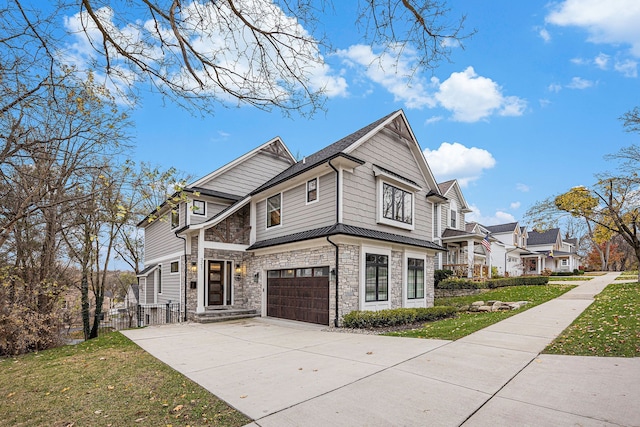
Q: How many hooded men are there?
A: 0